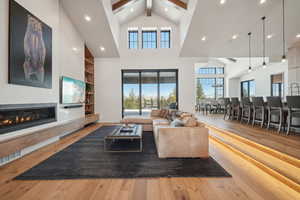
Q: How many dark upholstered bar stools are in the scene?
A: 6